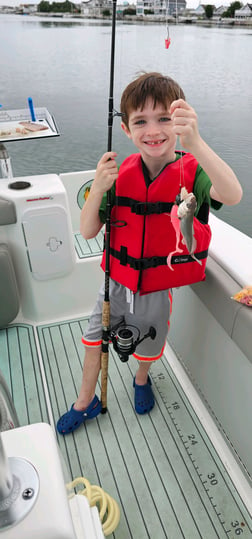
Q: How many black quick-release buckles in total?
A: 2